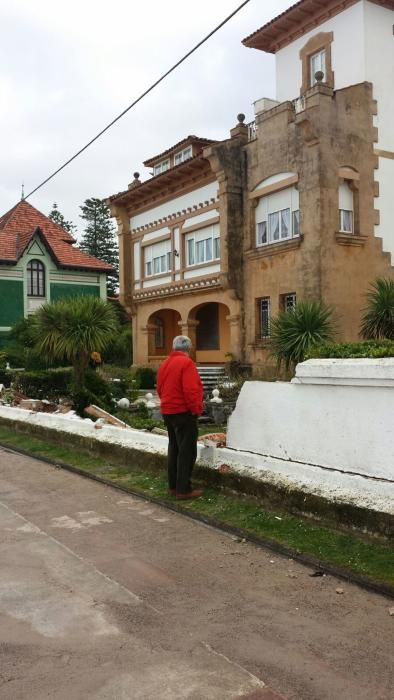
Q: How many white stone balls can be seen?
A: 3